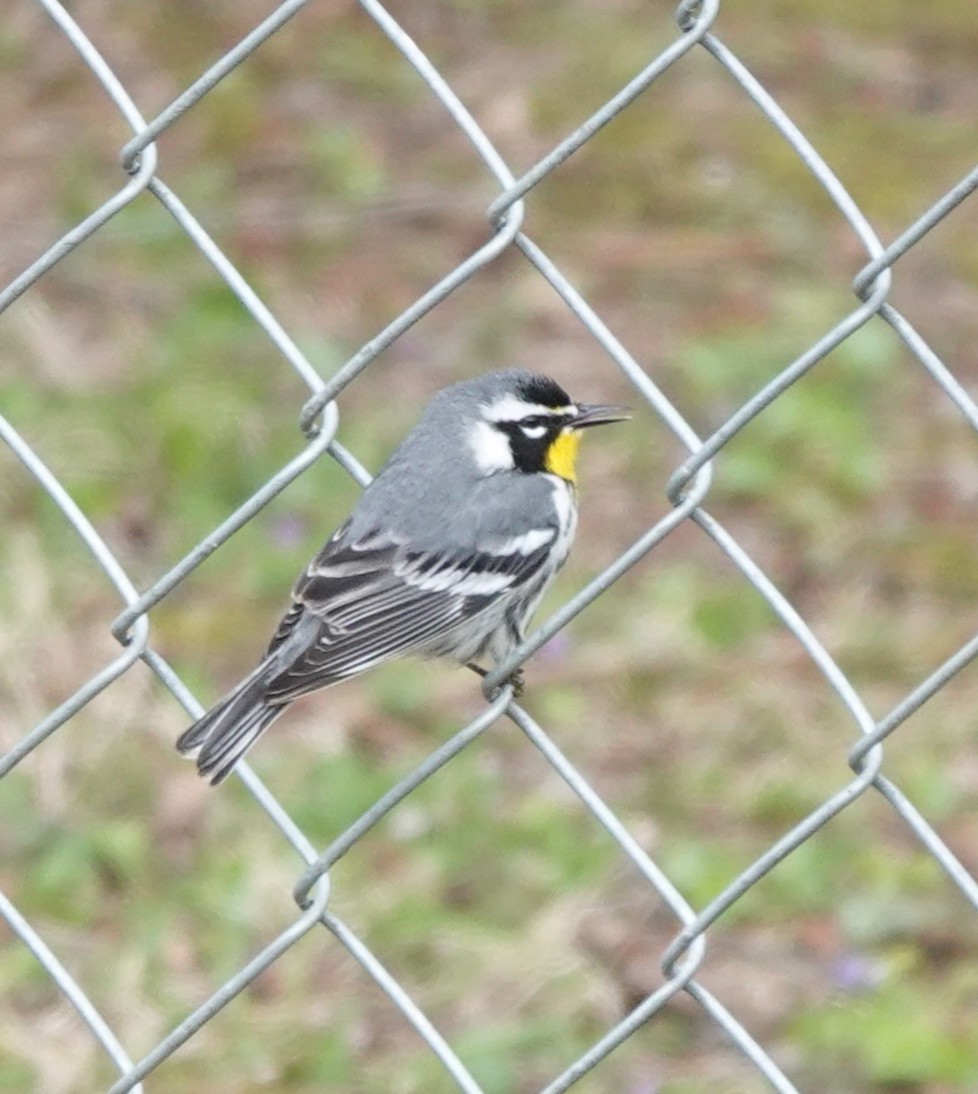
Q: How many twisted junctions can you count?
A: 11